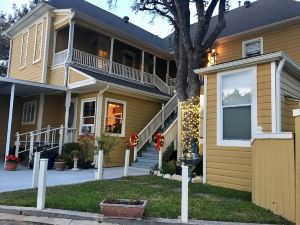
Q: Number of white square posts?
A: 5